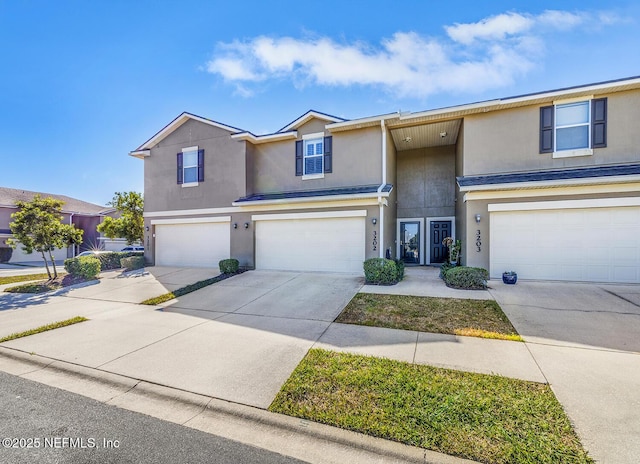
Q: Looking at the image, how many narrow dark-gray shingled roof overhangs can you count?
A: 2